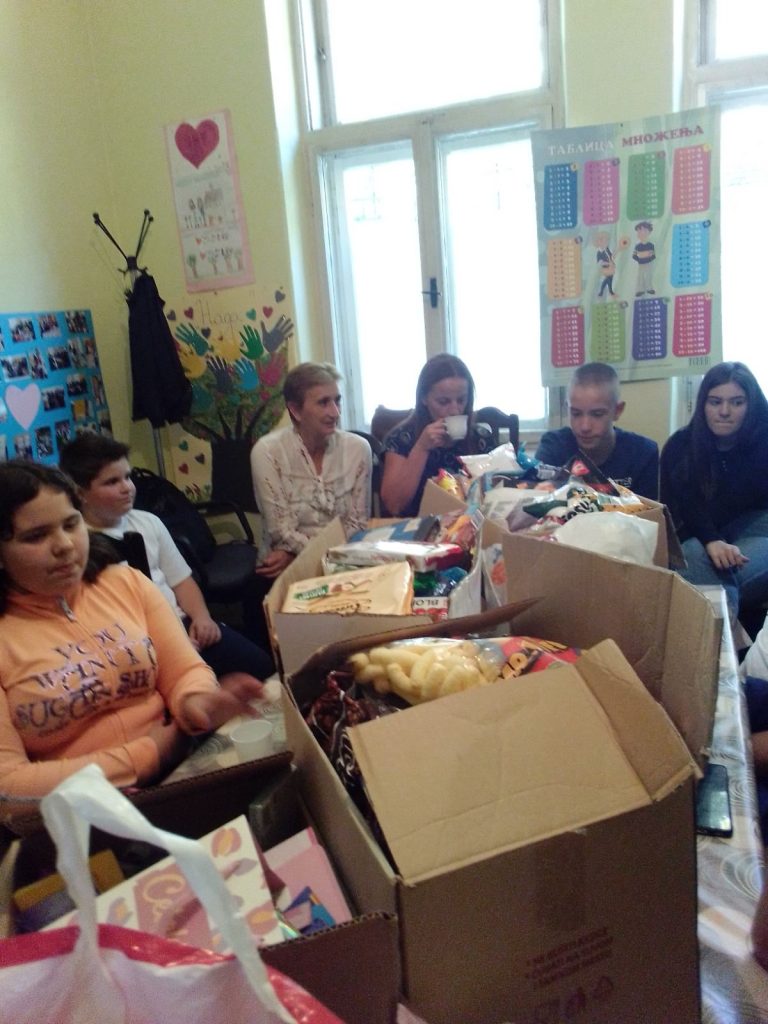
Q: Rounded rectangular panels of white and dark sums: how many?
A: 10